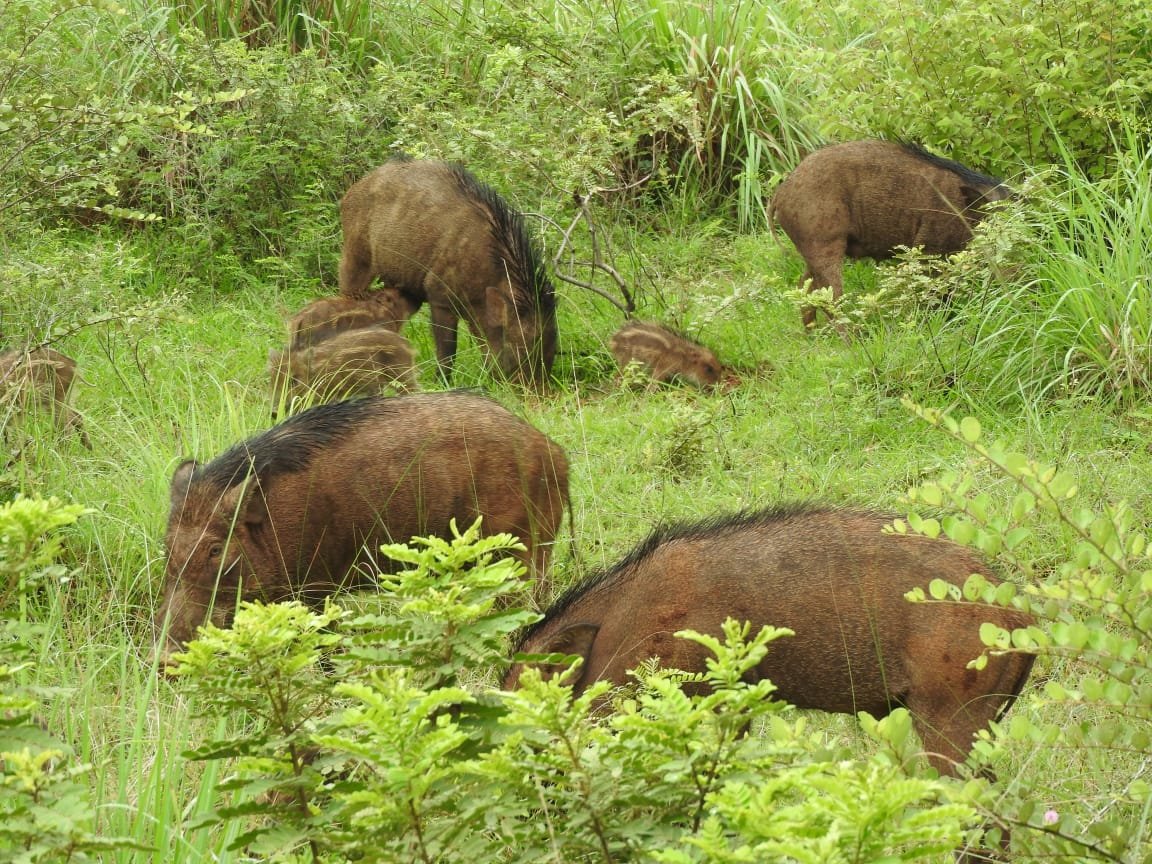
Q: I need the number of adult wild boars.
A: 4